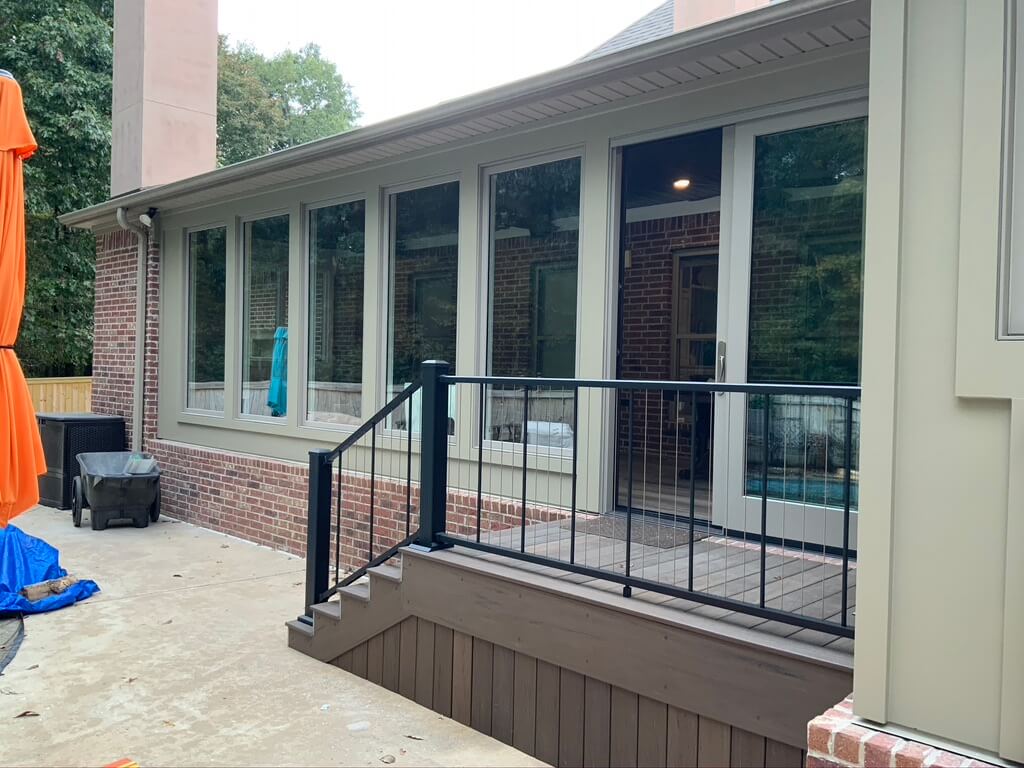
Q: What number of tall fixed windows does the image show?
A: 5